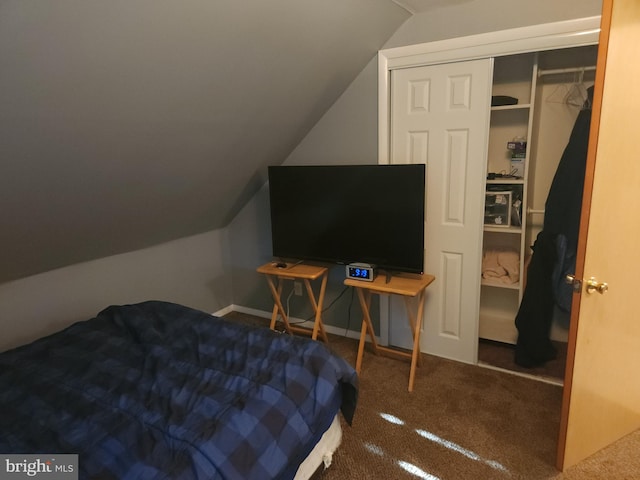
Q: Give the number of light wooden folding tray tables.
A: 2